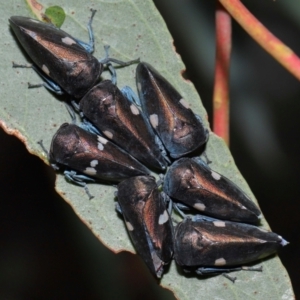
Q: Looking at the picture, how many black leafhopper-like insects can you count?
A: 7